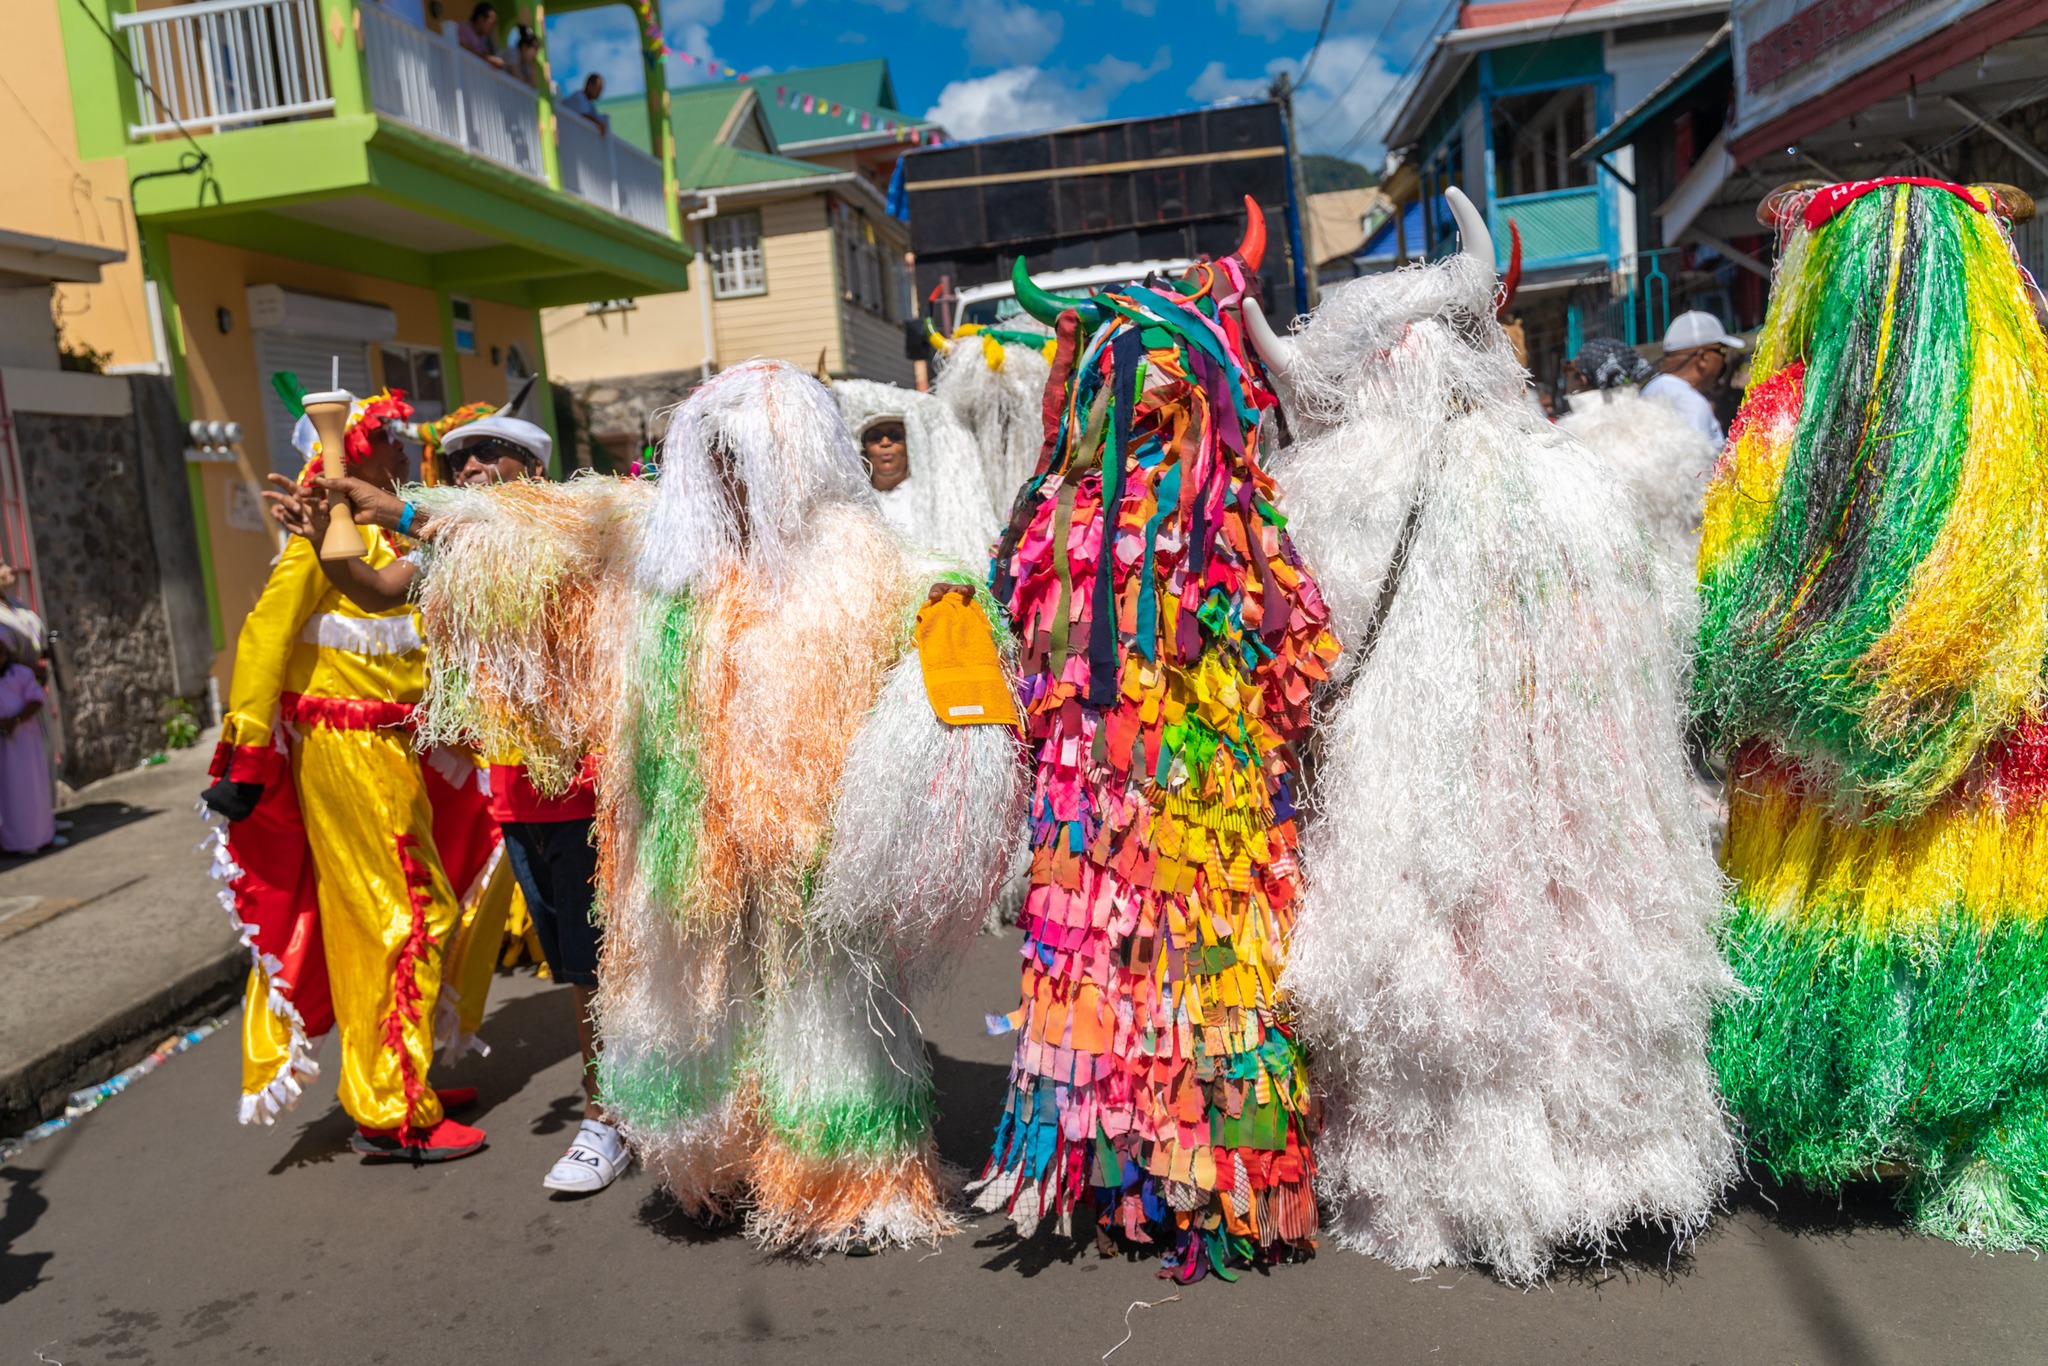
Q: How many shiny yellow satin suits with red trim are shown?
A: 1